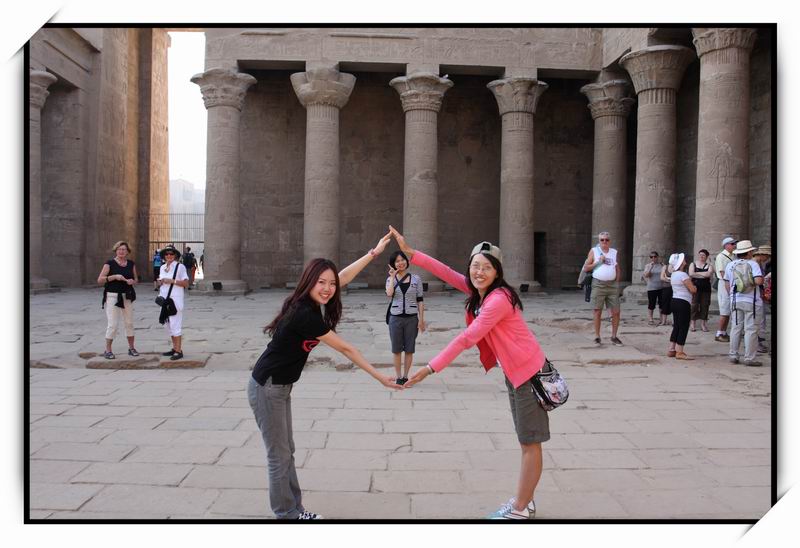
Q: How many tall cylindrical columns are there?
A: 8